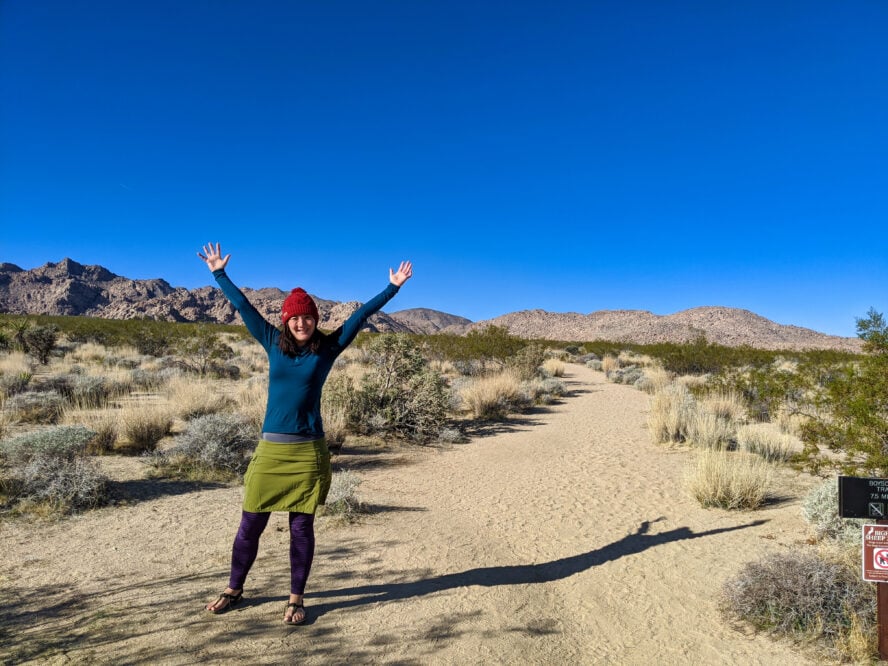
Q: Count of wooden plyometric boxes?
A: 0